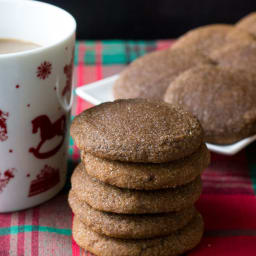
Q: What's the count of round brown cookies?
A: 10